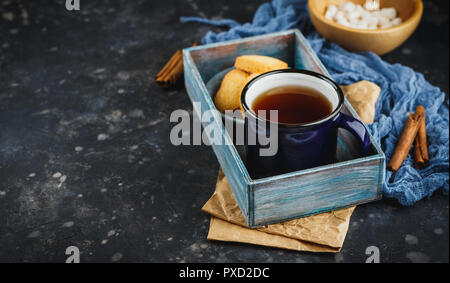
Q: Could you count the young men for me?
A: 0